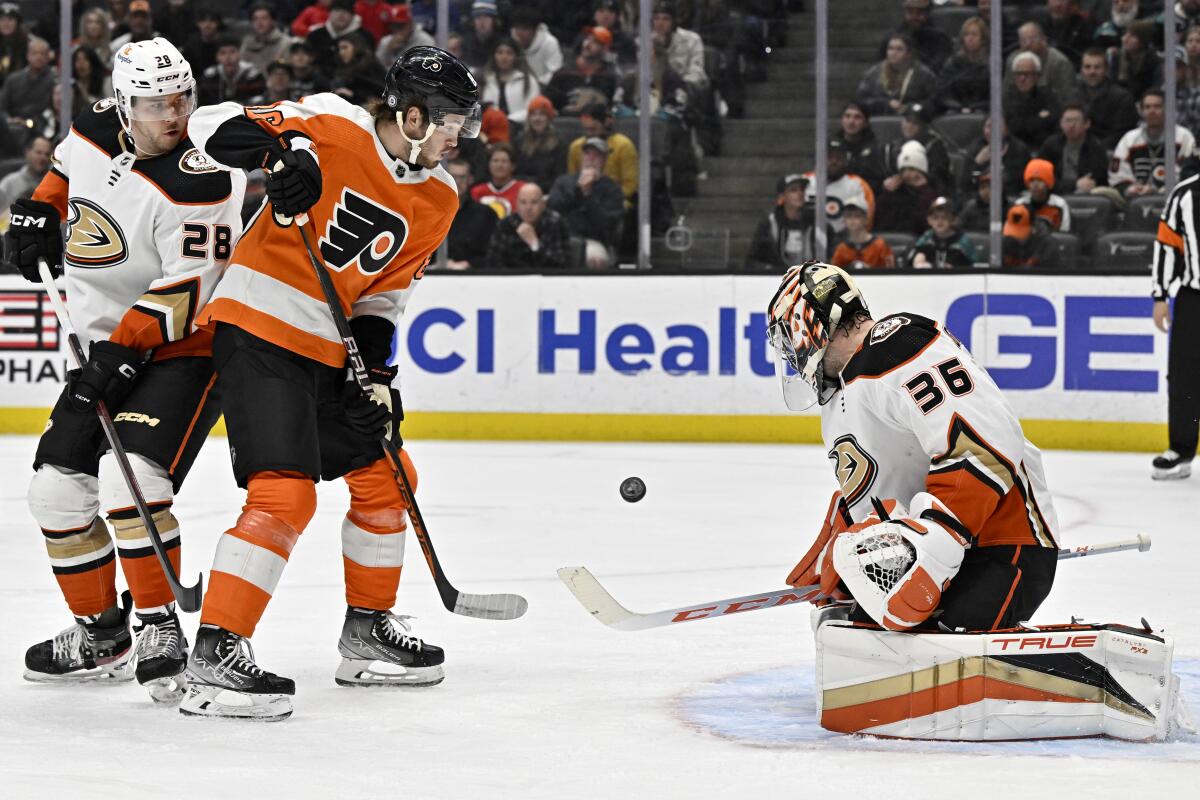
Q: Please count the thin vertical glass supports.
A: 6